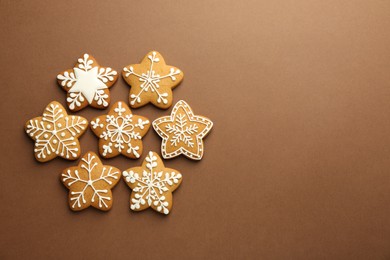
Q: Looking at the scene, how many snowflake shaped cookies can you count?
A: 7